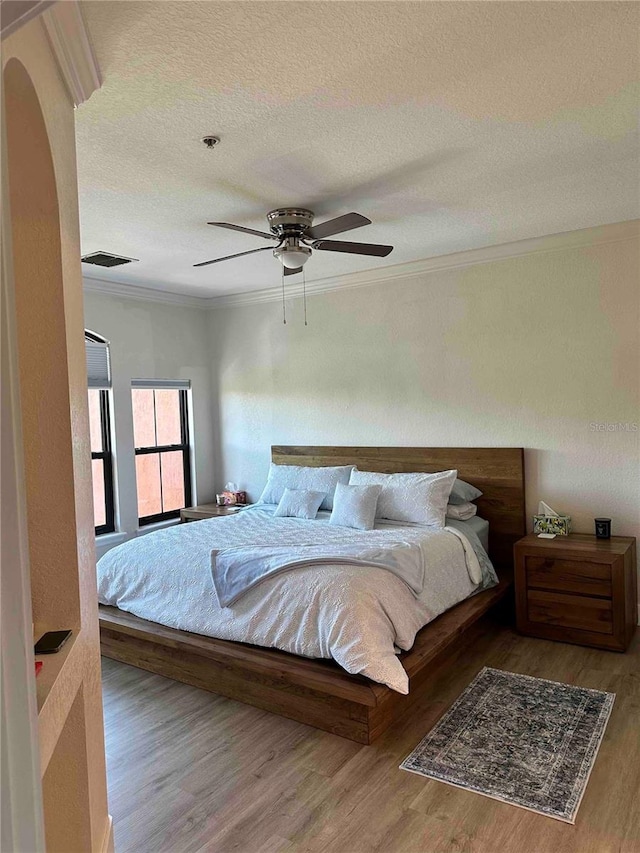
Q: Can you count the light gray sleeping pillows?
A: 1